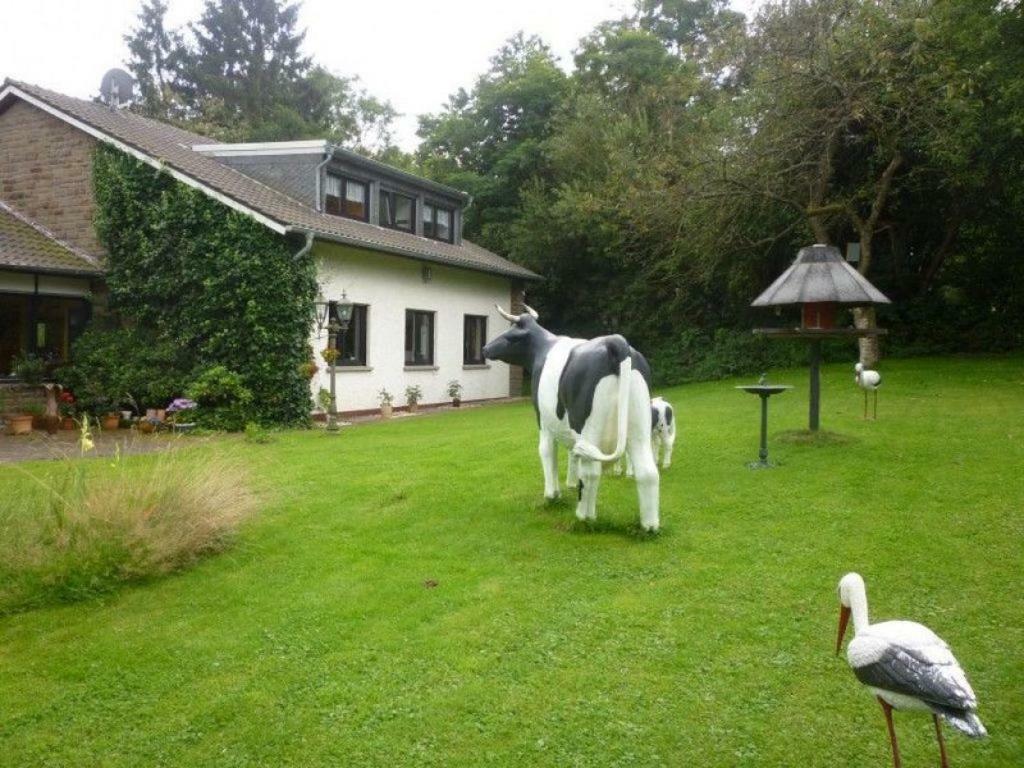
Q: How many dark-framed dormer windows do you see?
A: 3